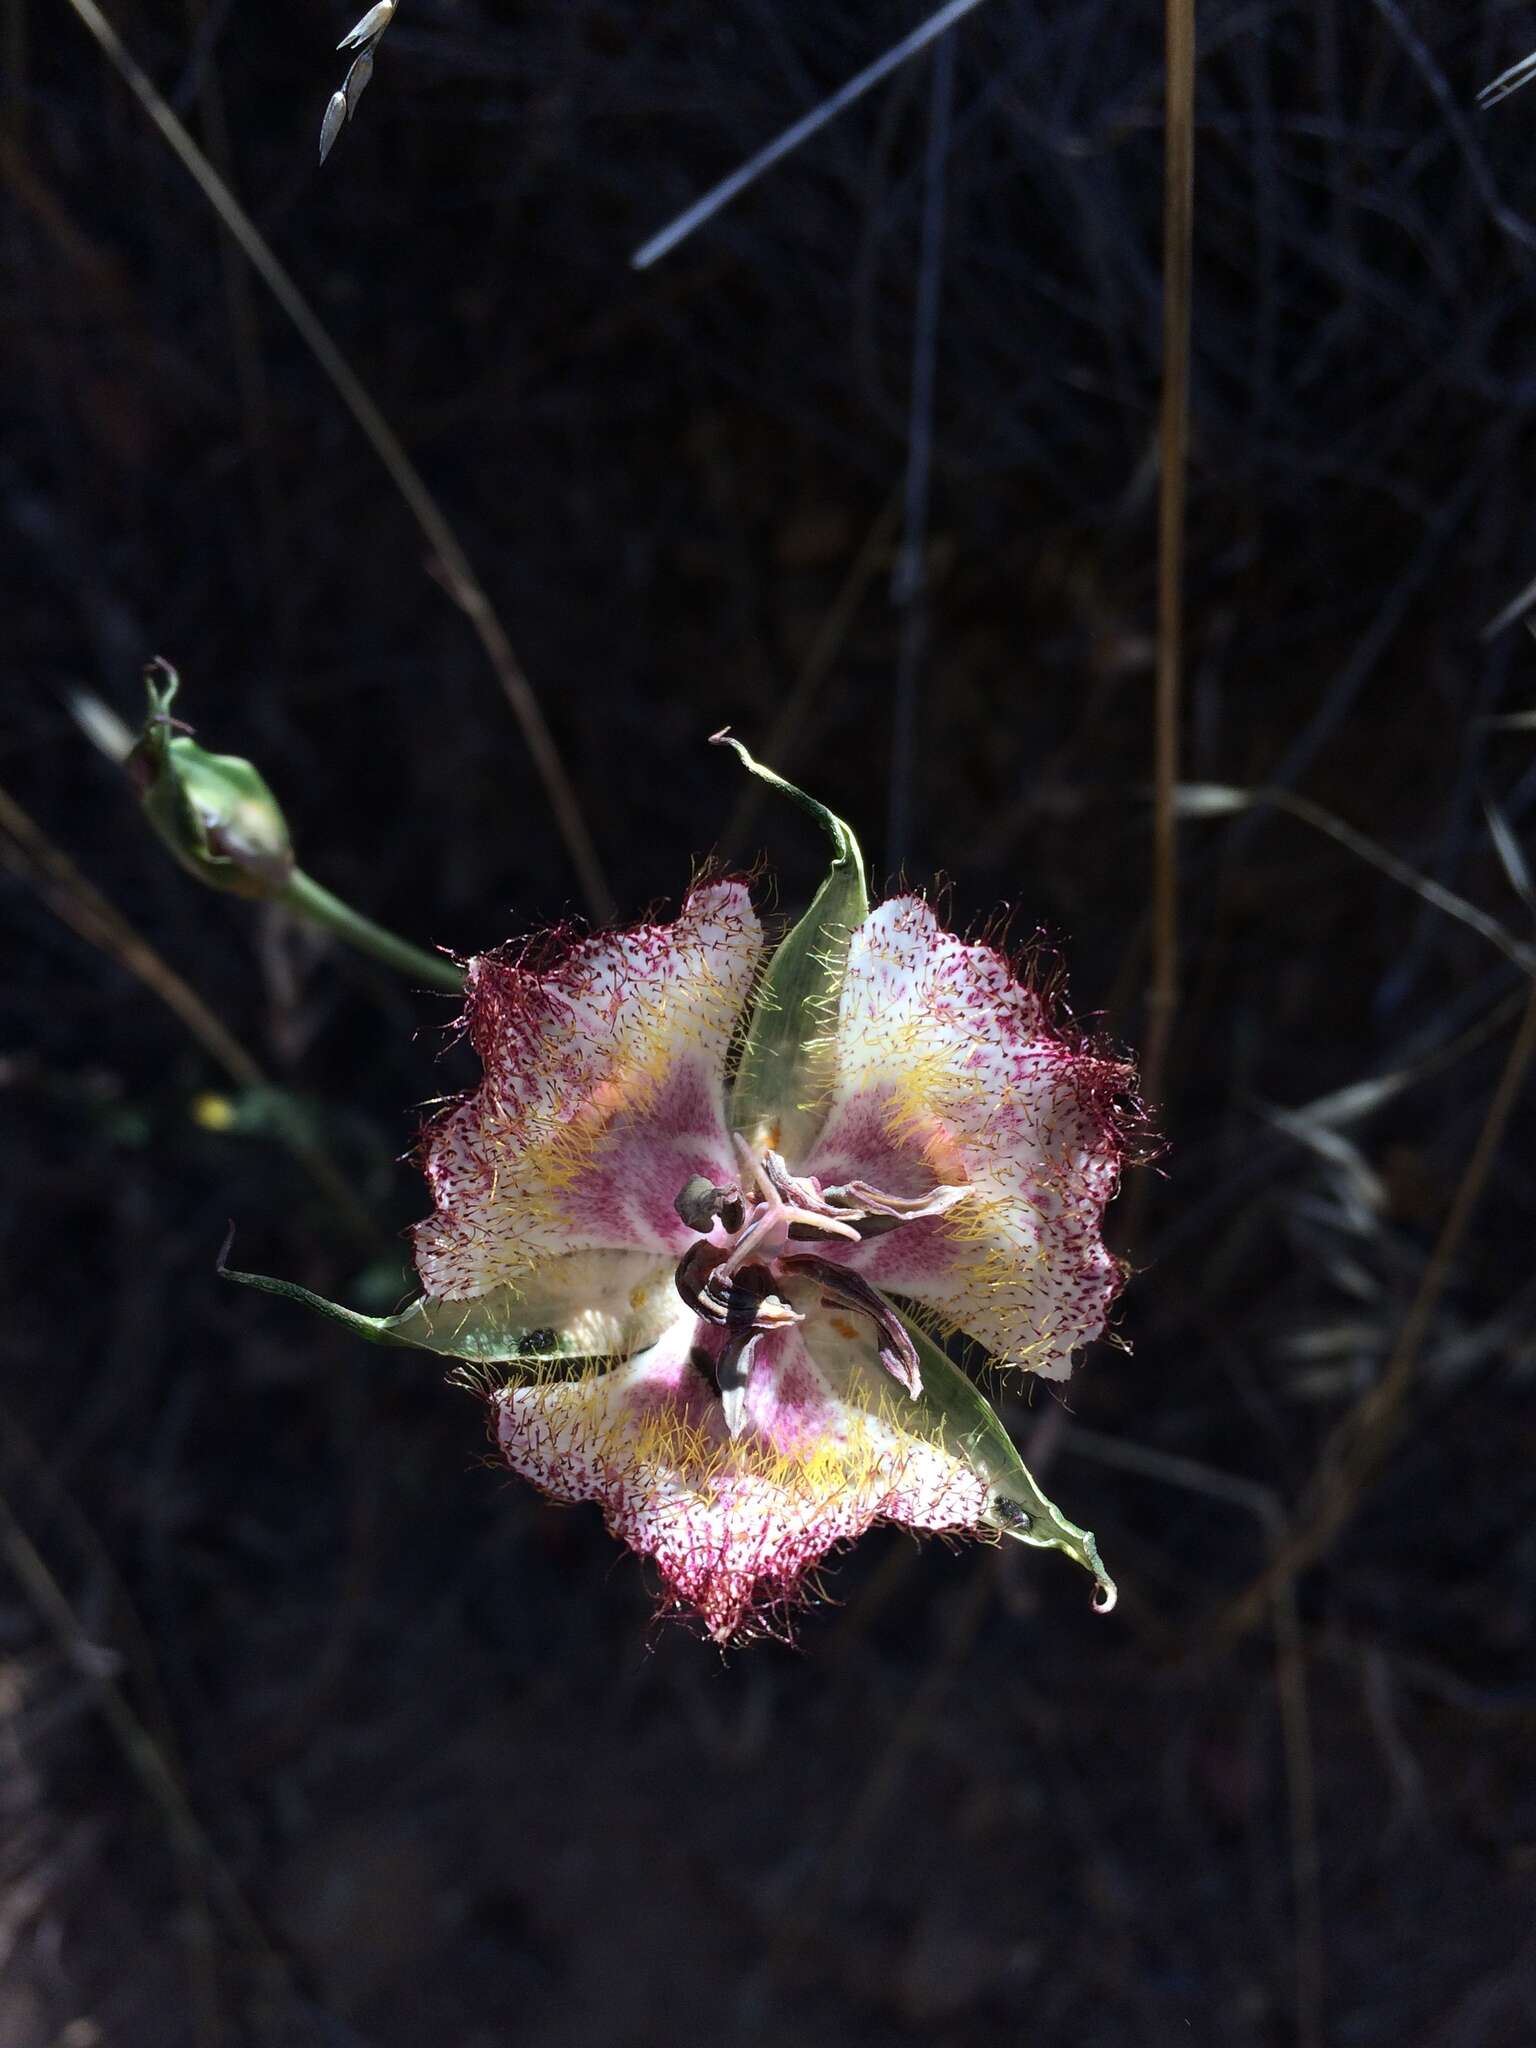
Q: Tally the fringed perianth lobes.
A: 3